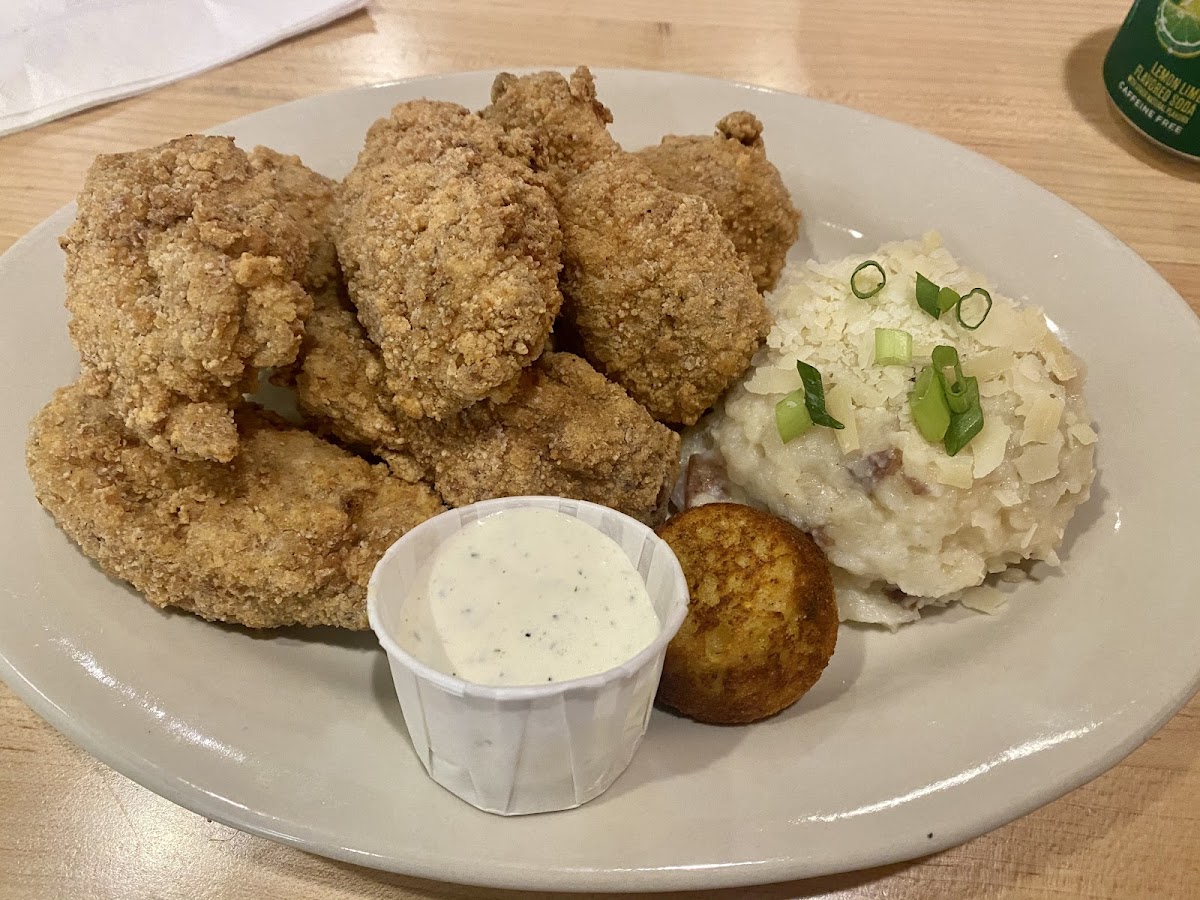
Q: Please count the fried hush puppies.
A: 1